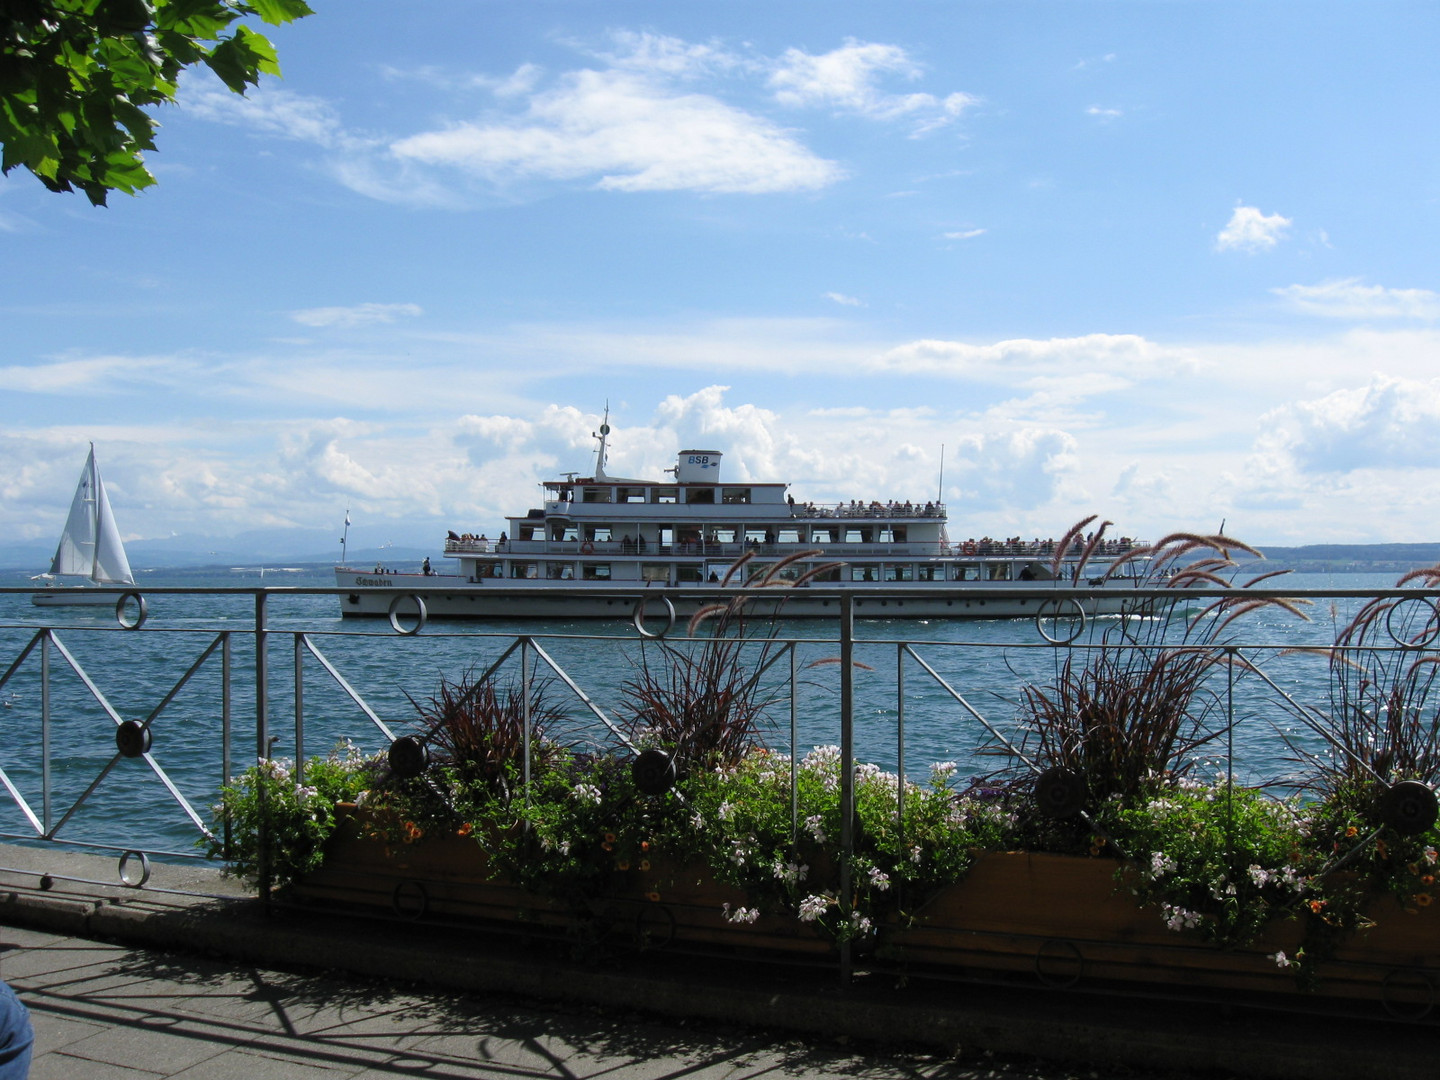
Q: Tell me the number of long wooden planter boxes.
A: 2